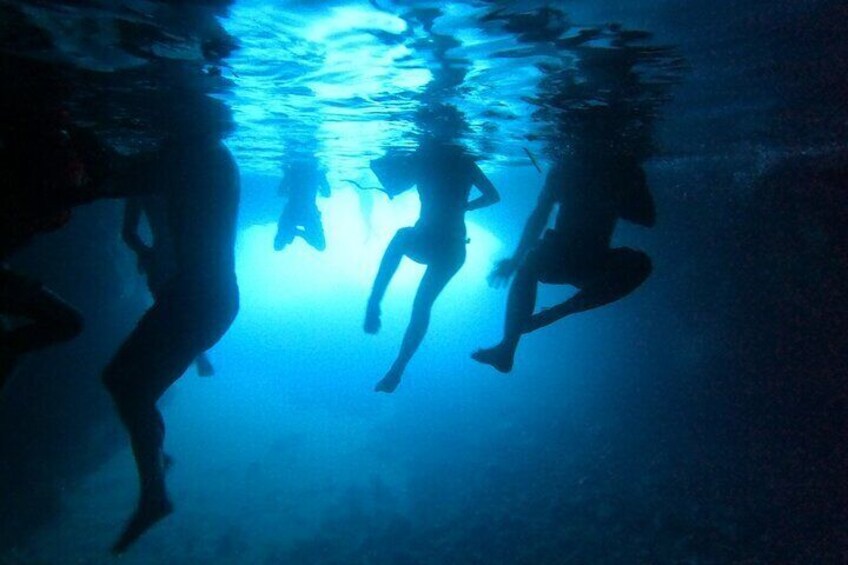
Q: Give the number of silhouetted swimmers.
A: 5